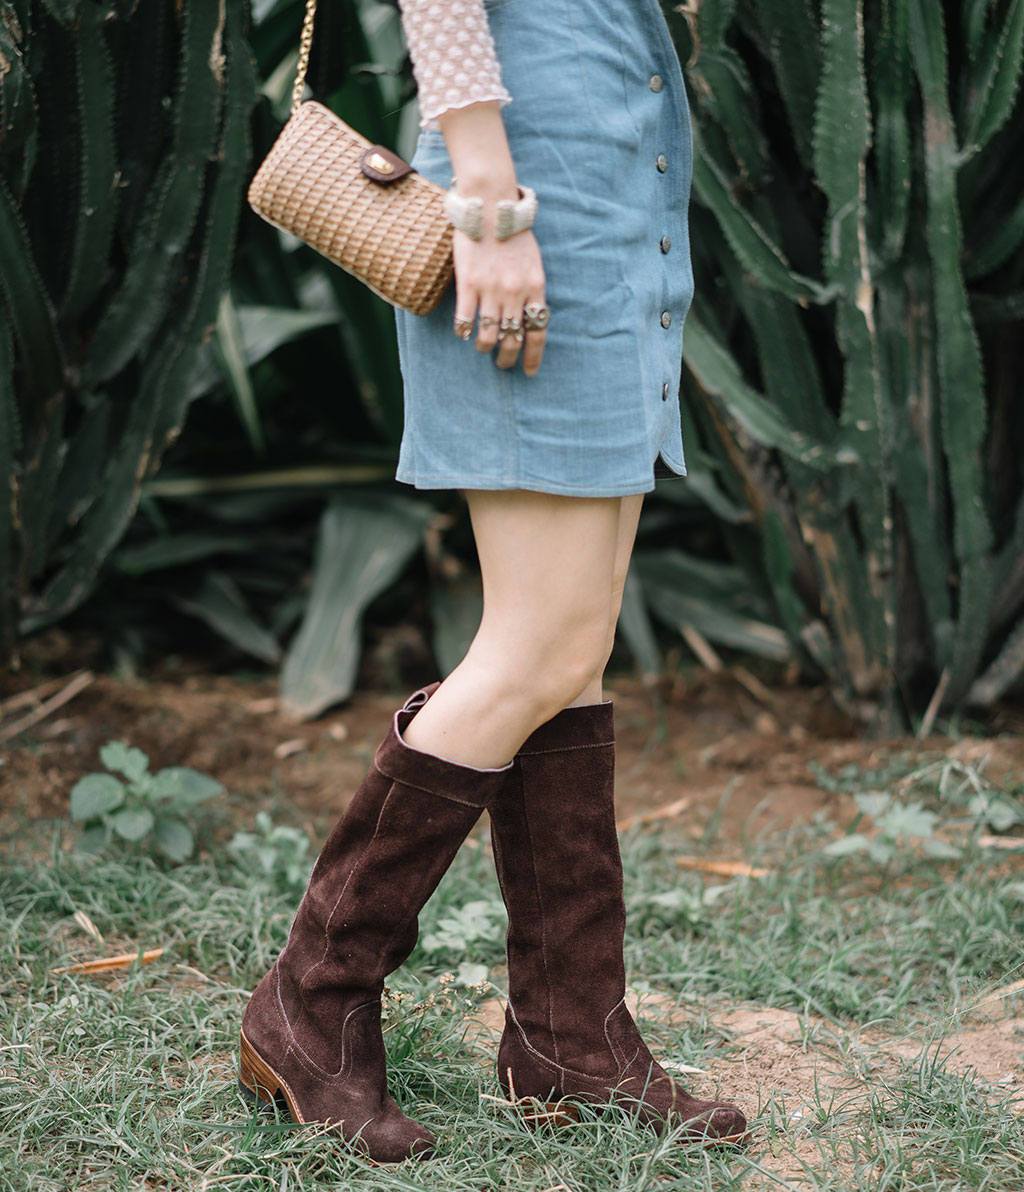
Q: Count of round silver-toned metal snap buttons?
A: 5